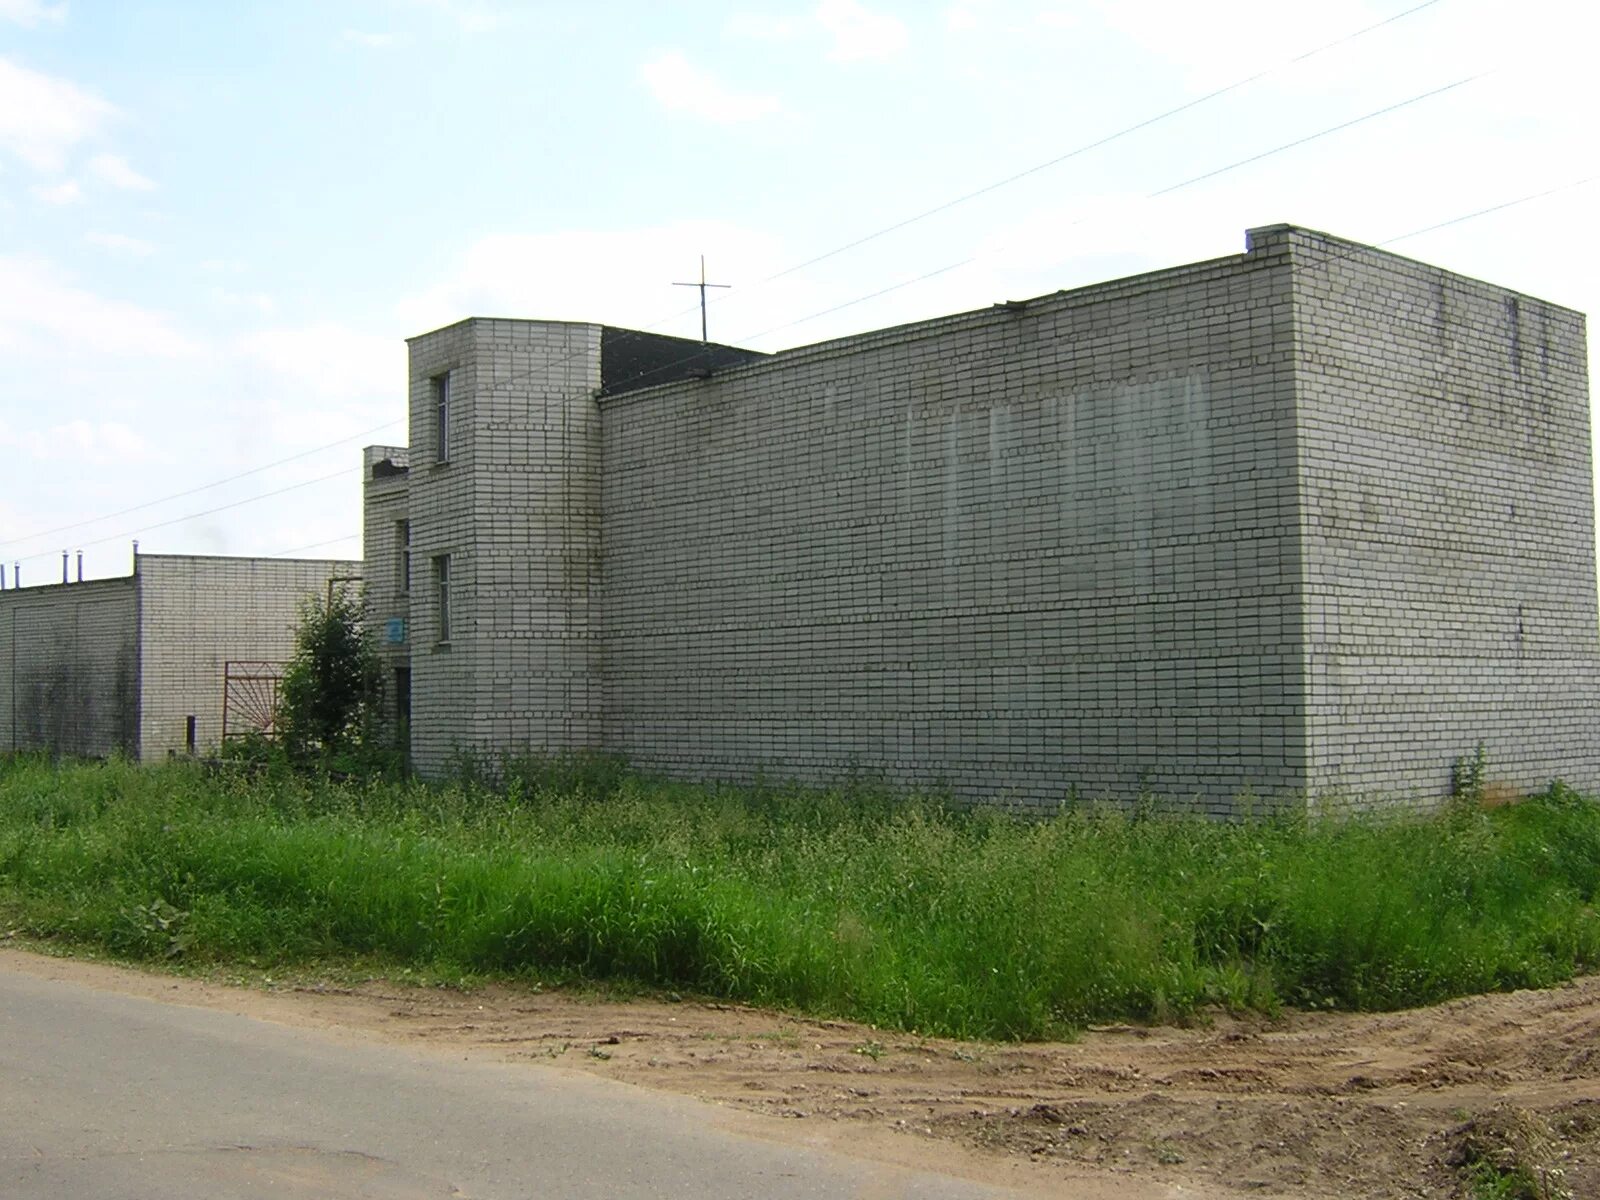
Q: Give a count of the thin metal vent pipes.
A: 5